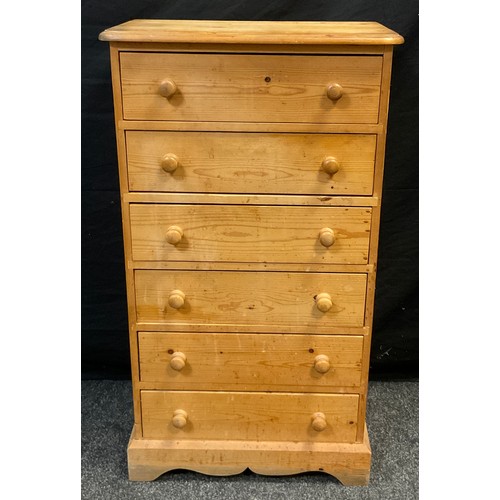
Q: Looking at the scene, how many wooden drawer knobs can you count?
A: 12